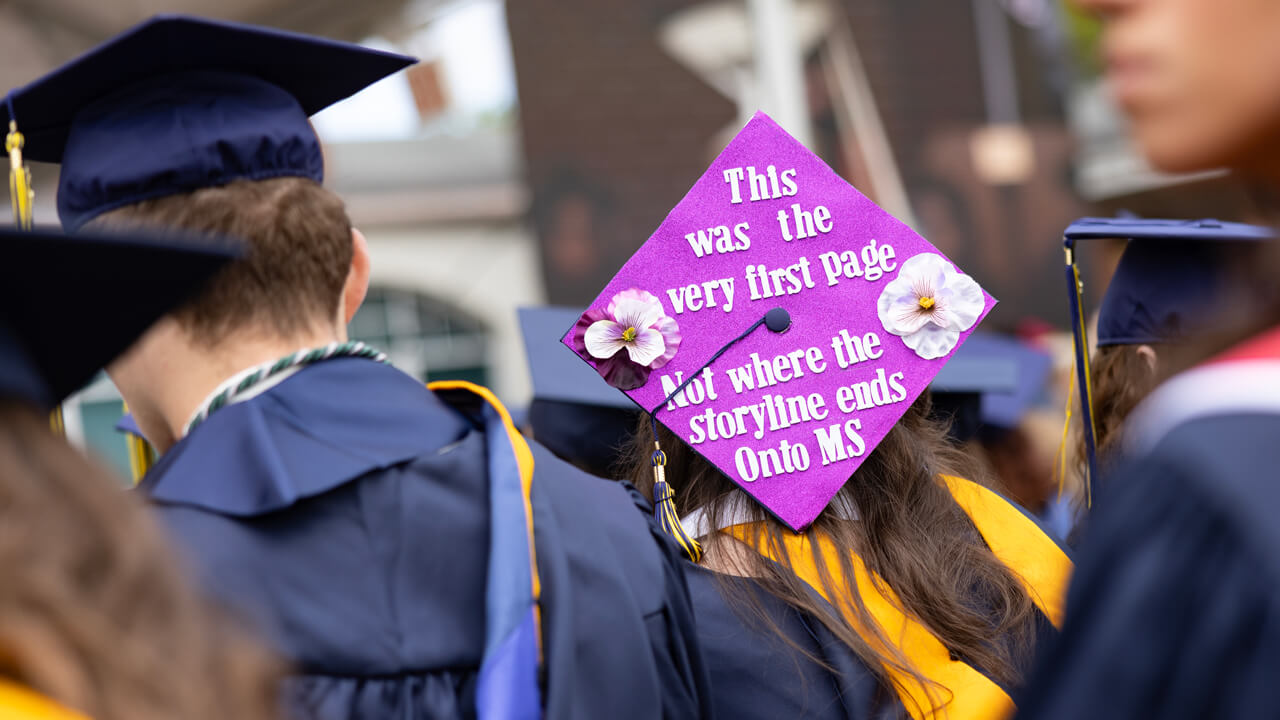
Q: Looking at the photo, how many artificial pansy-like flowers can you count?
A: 2